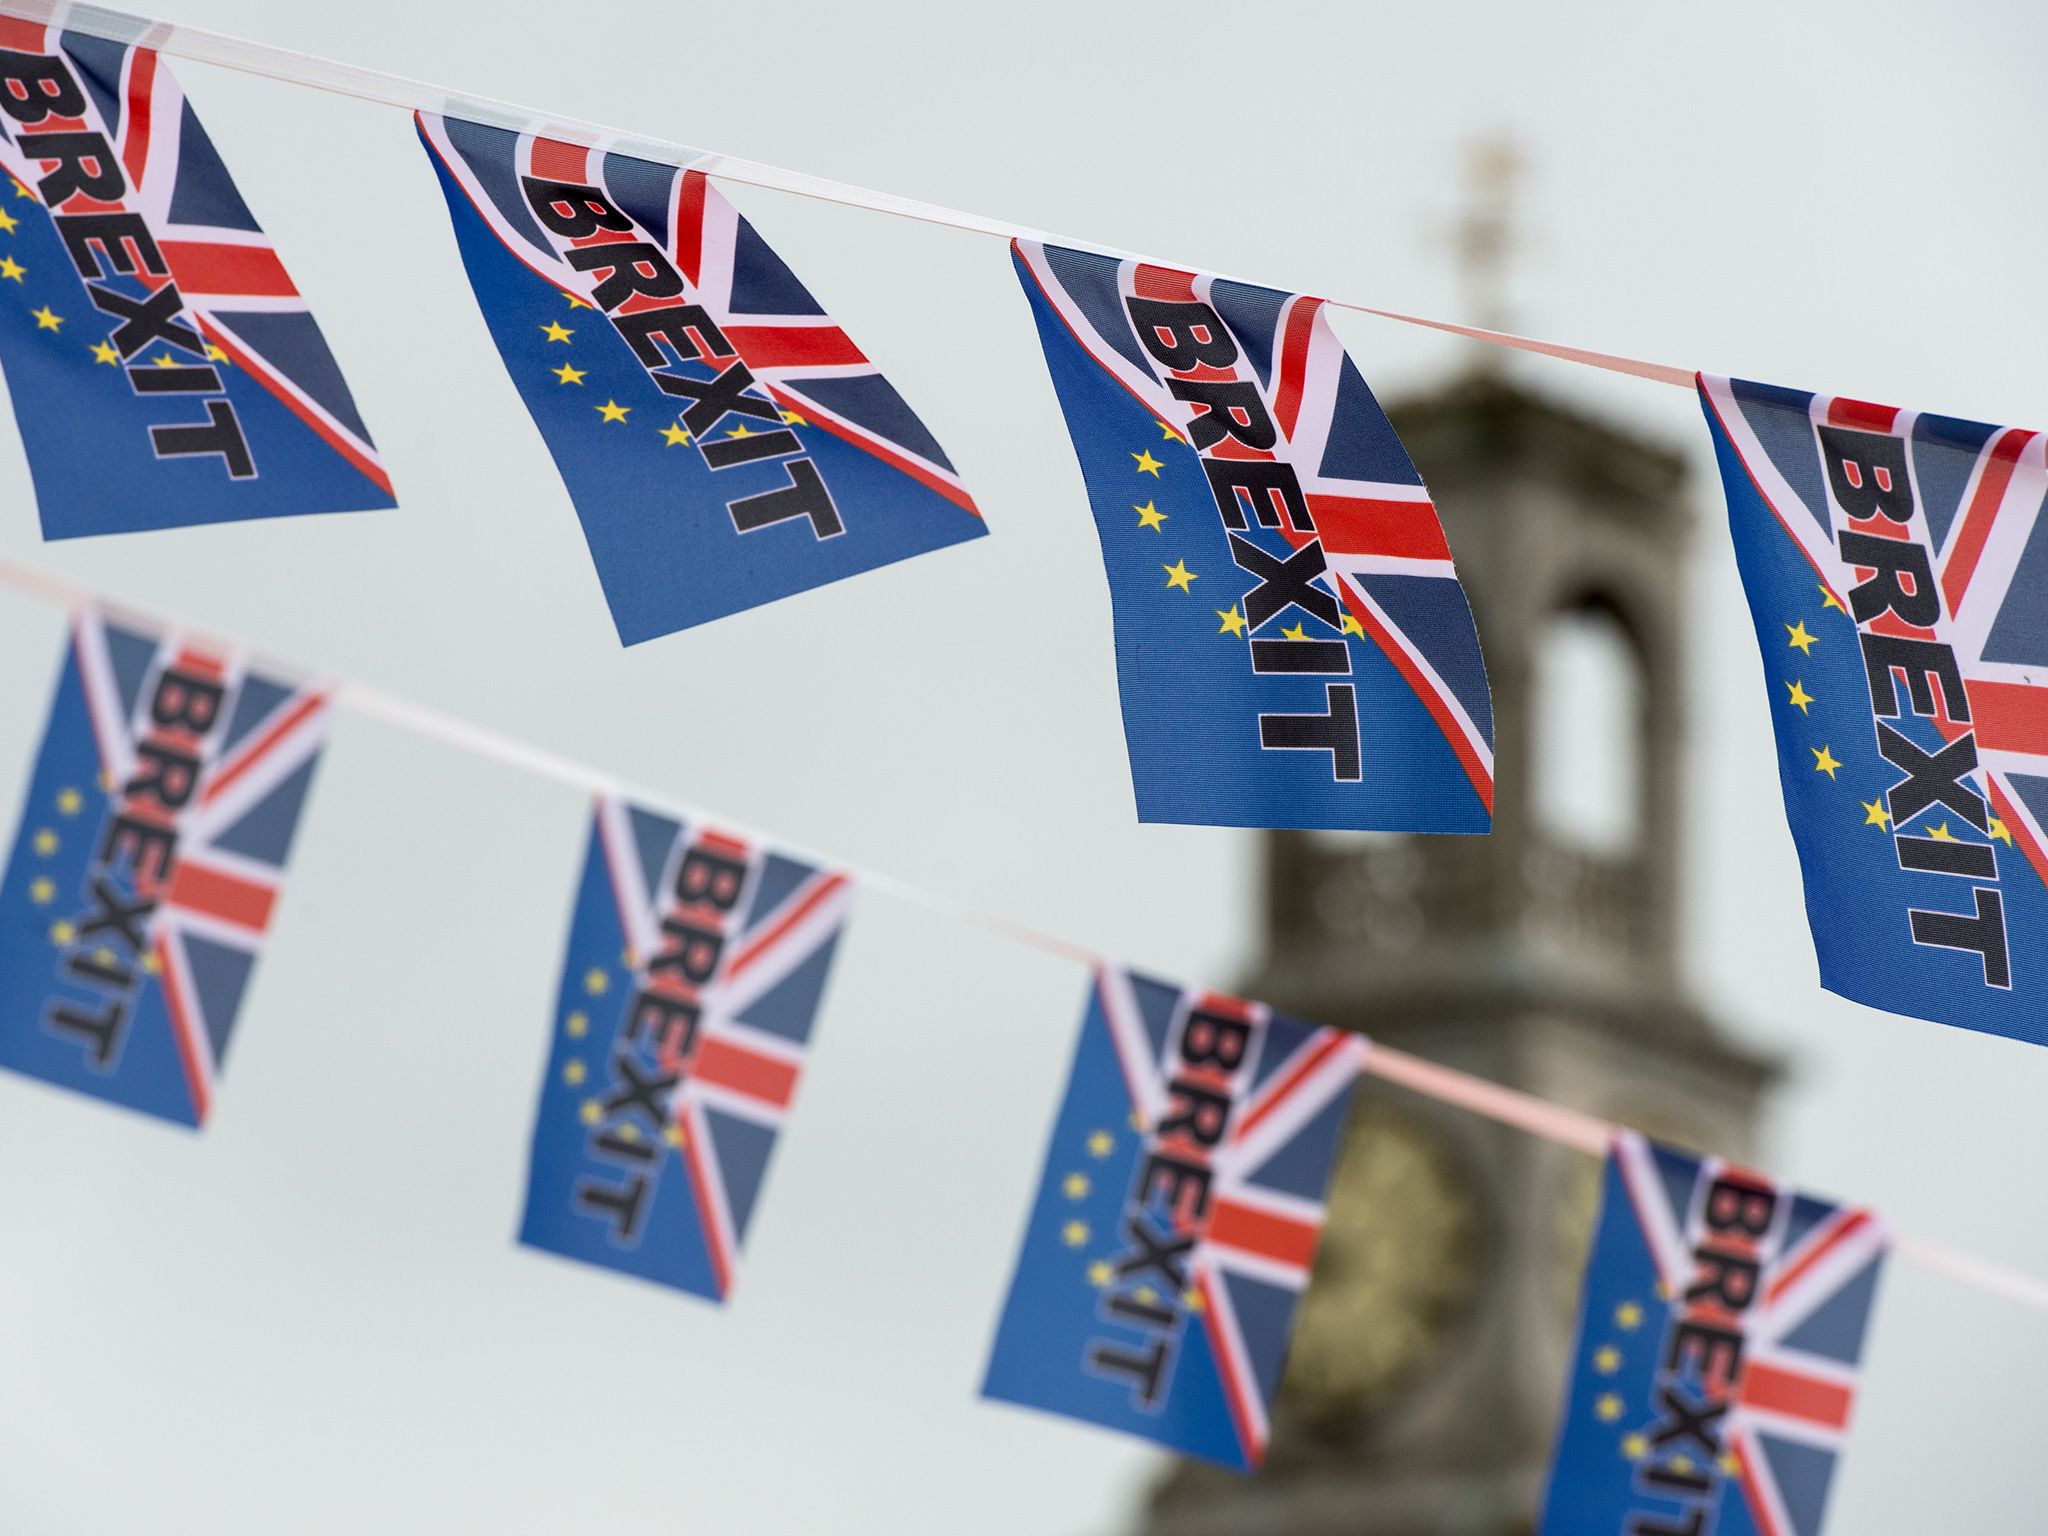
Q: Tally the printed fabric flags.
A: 8